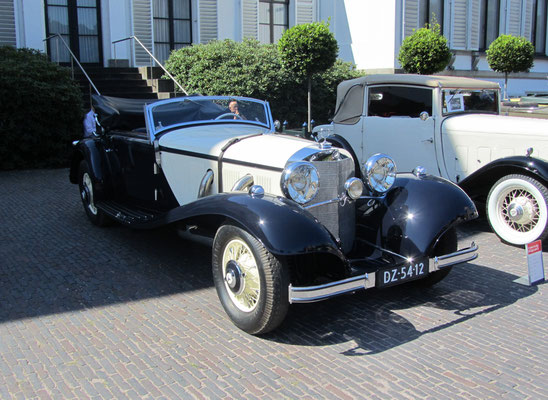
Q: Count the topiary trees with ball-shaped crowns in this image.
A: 3